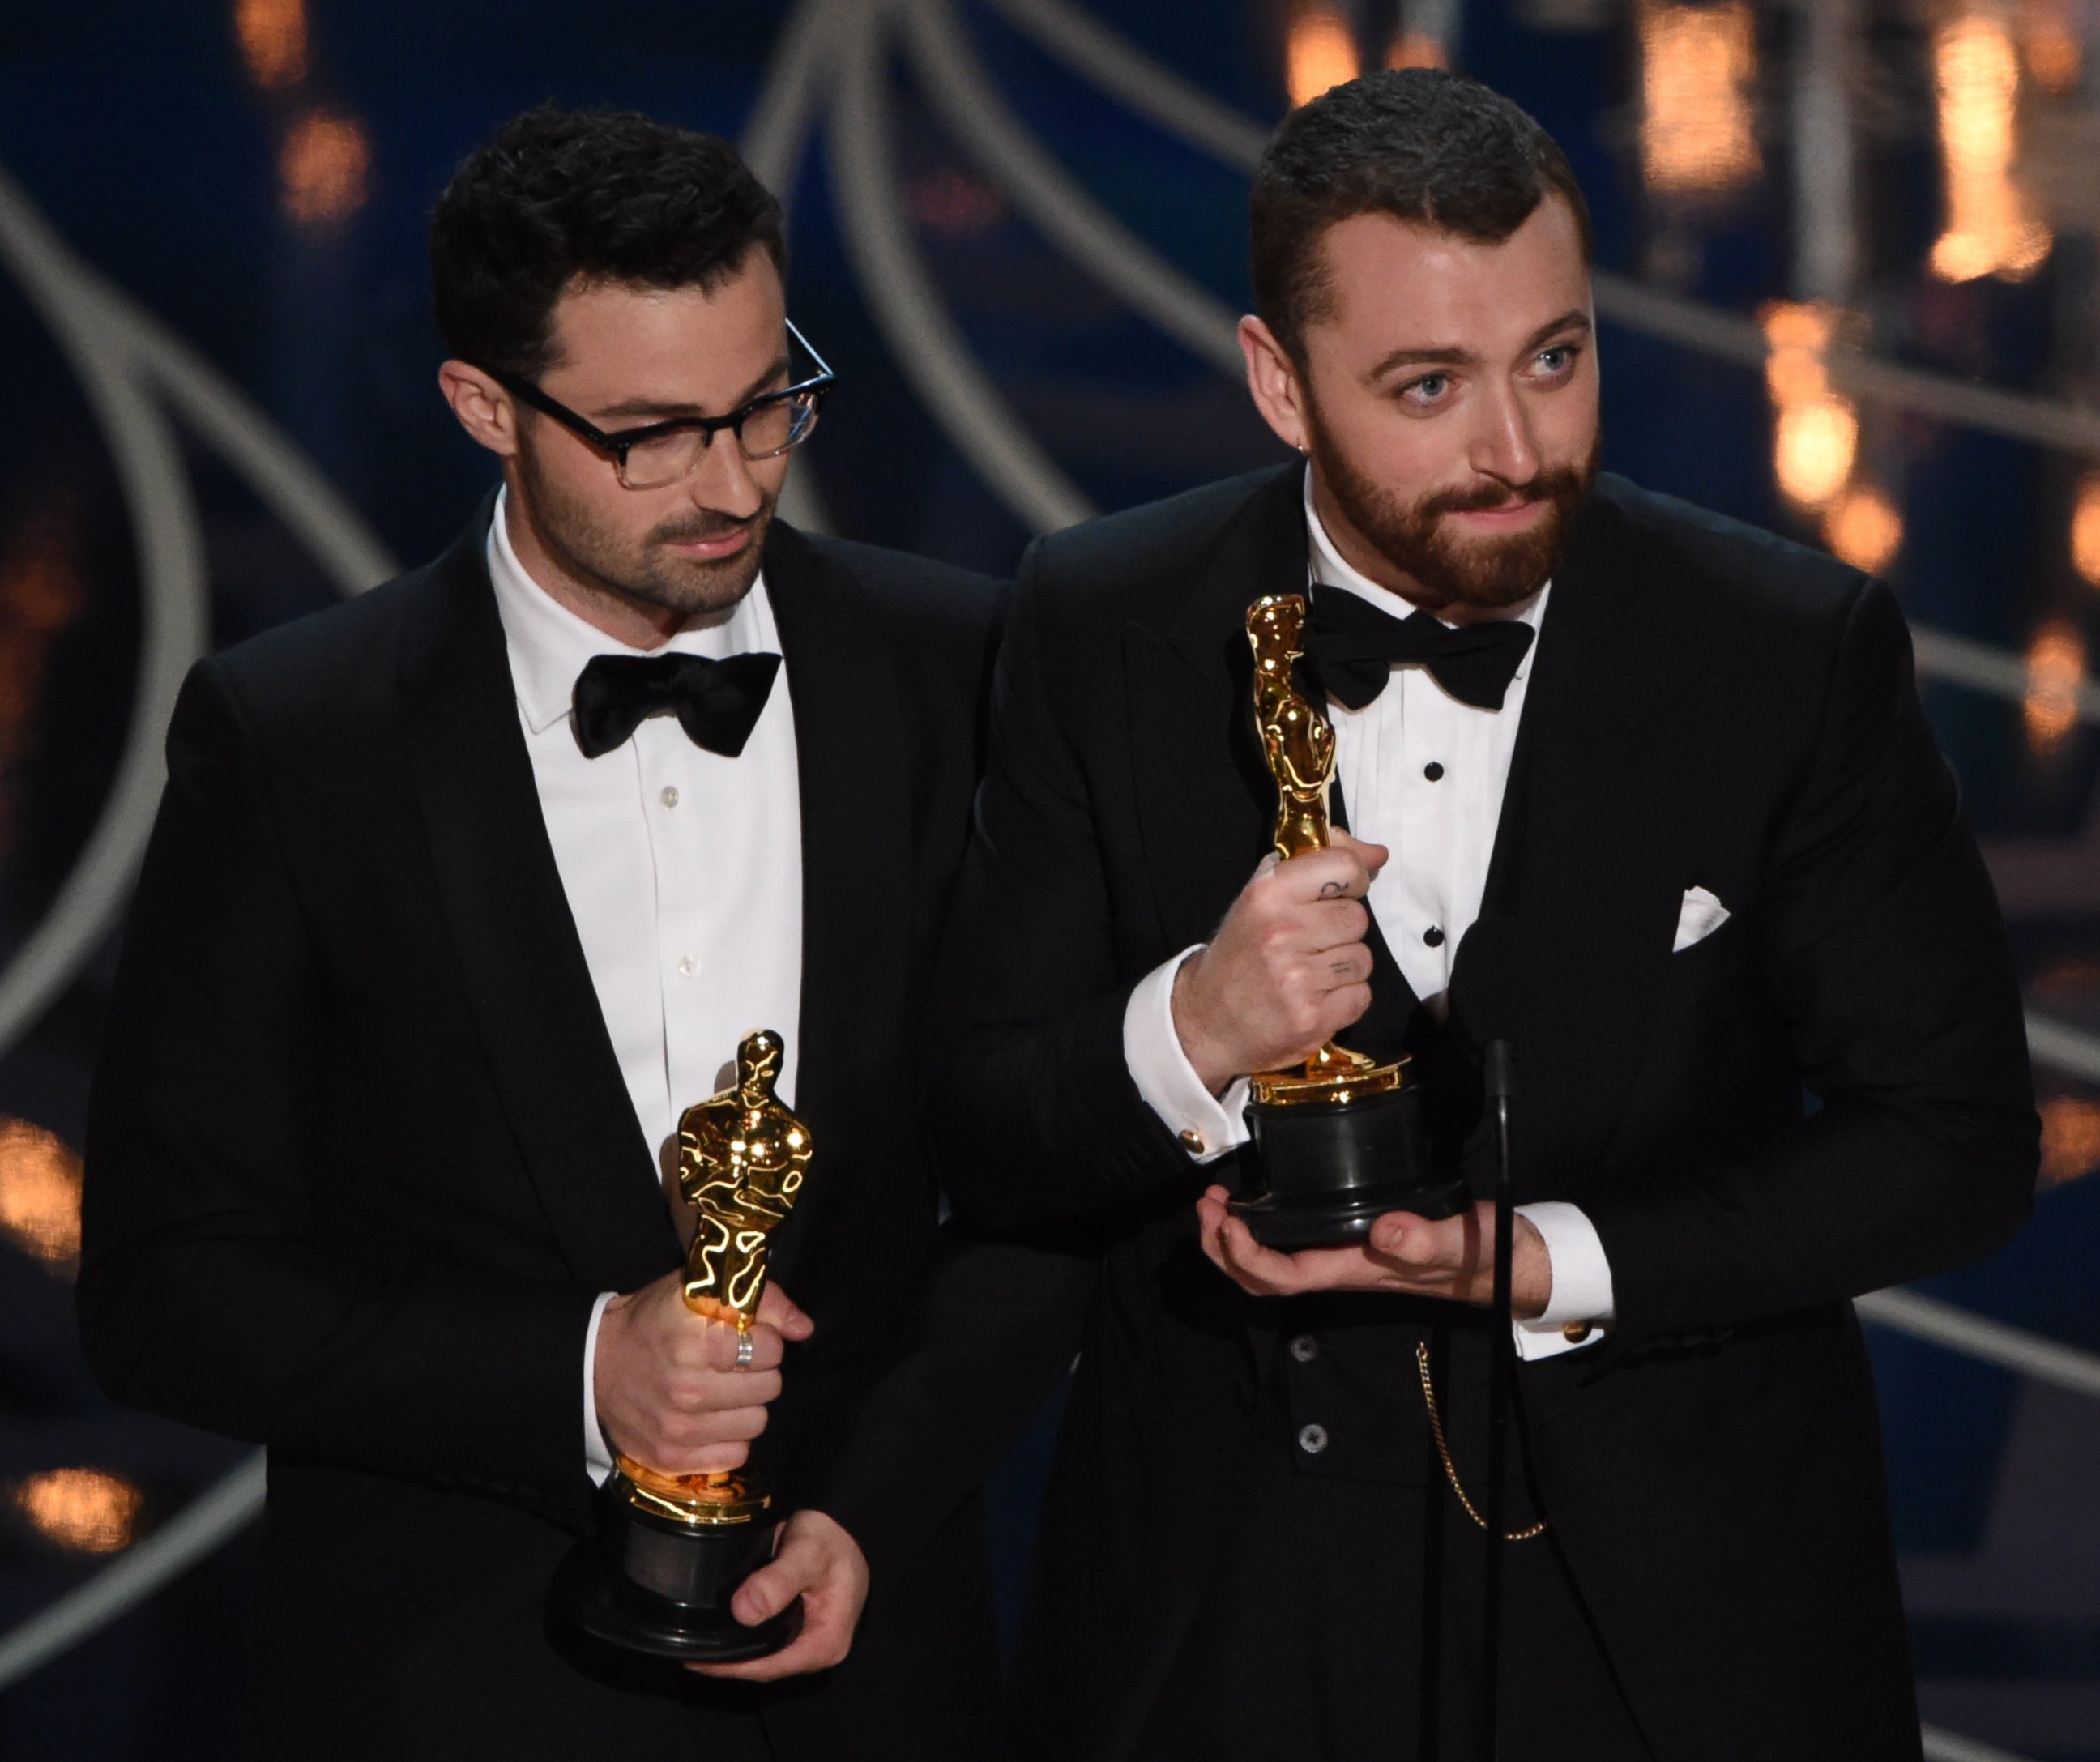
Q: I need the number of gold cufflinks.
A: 2